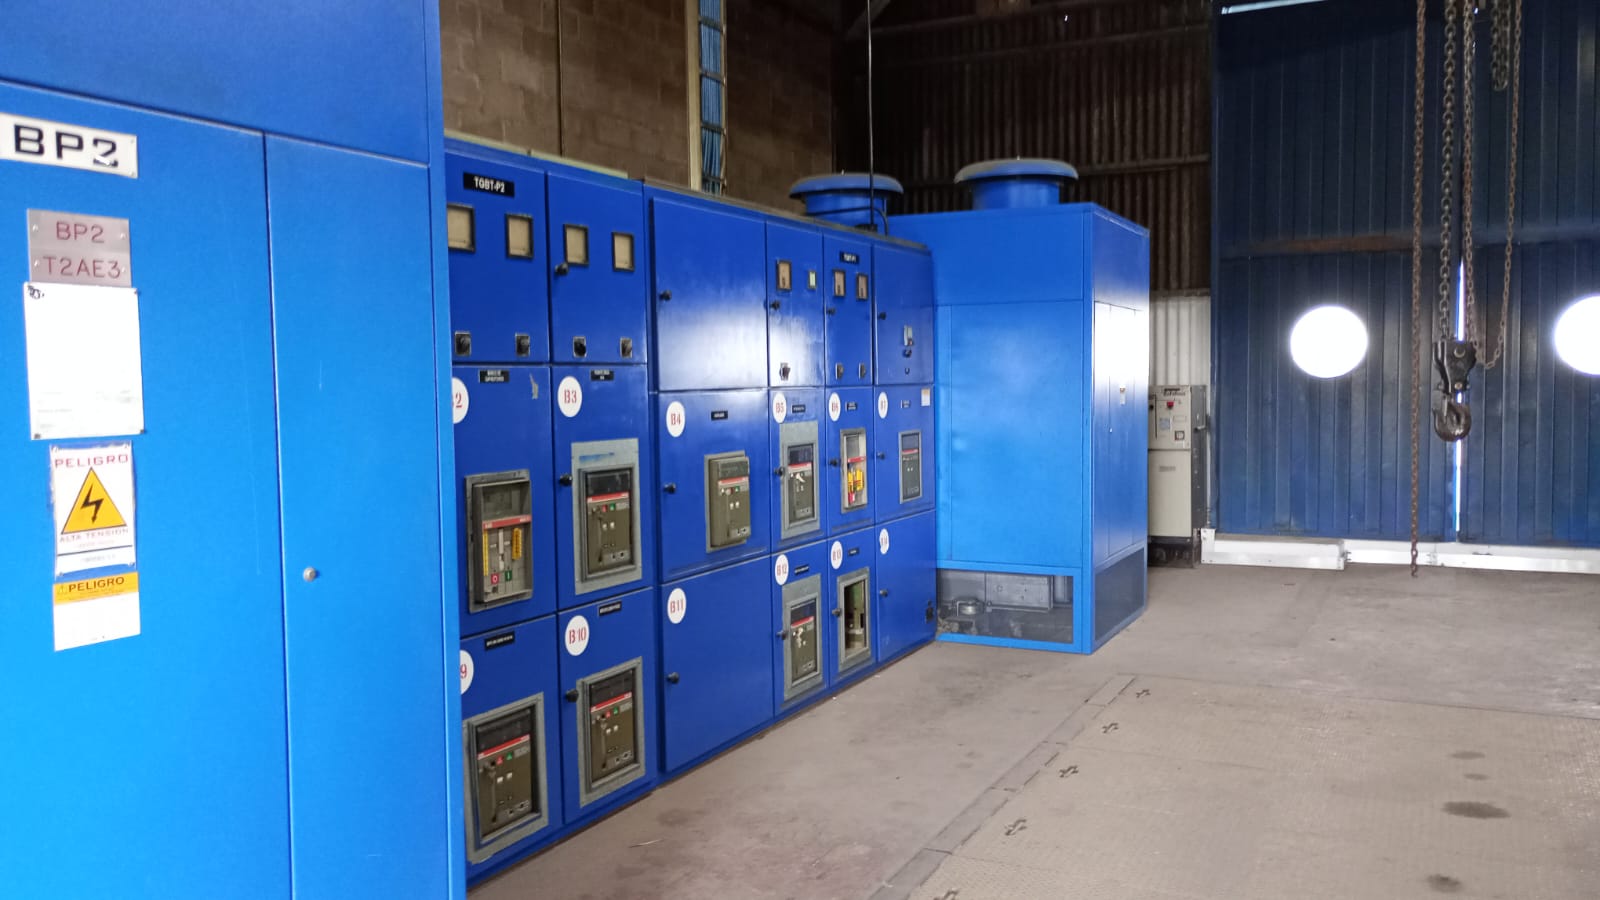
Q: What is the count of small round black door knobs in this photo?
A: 15